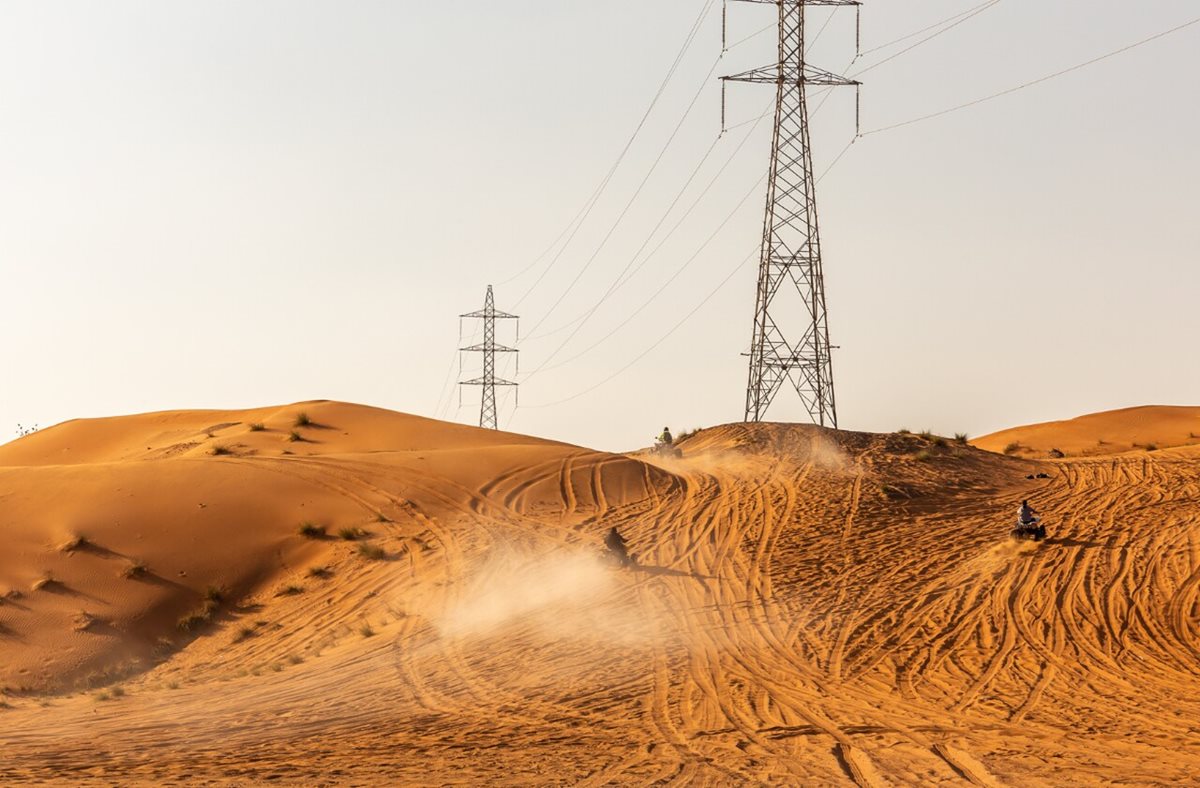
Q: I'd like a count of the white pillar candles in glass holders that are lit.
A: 0